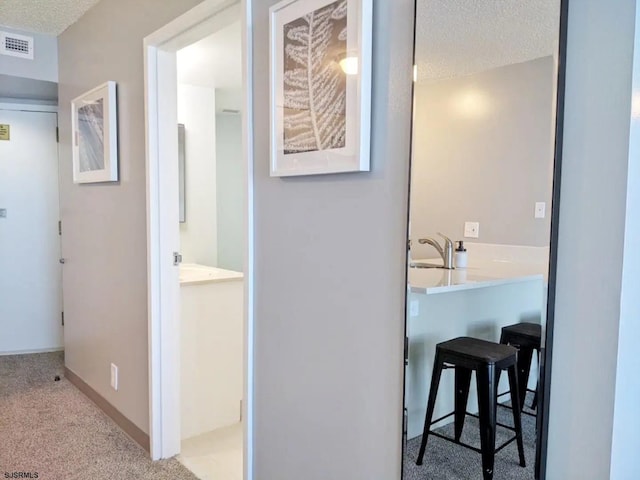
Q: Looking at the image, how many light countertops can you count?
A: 2